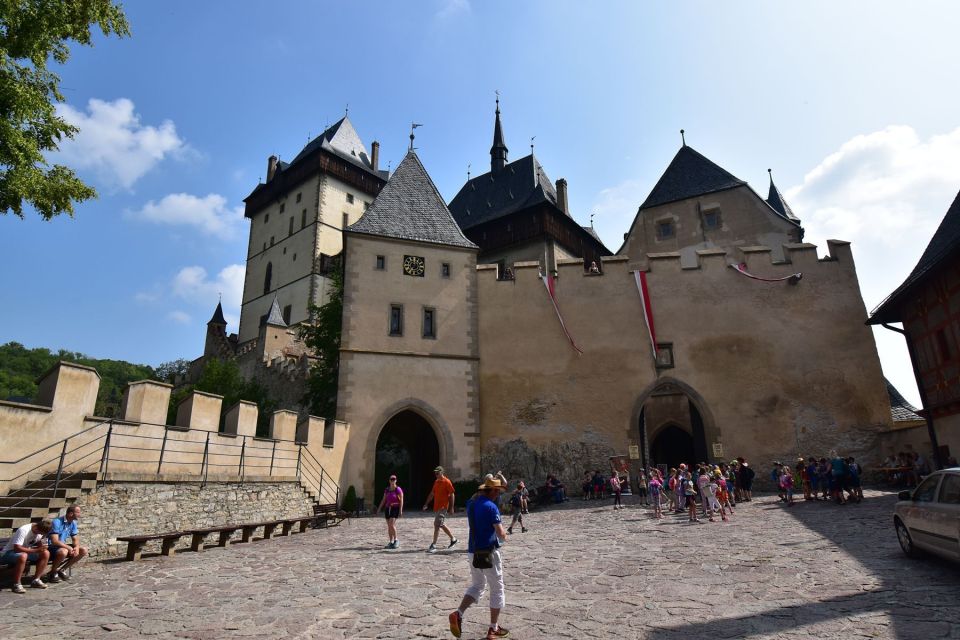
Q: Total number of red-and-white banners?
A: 3